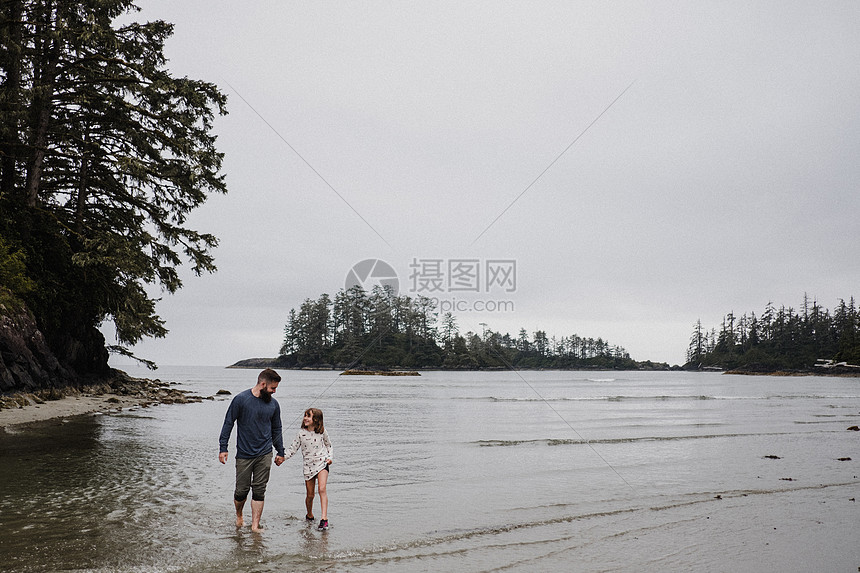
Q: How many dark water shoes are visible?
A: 2